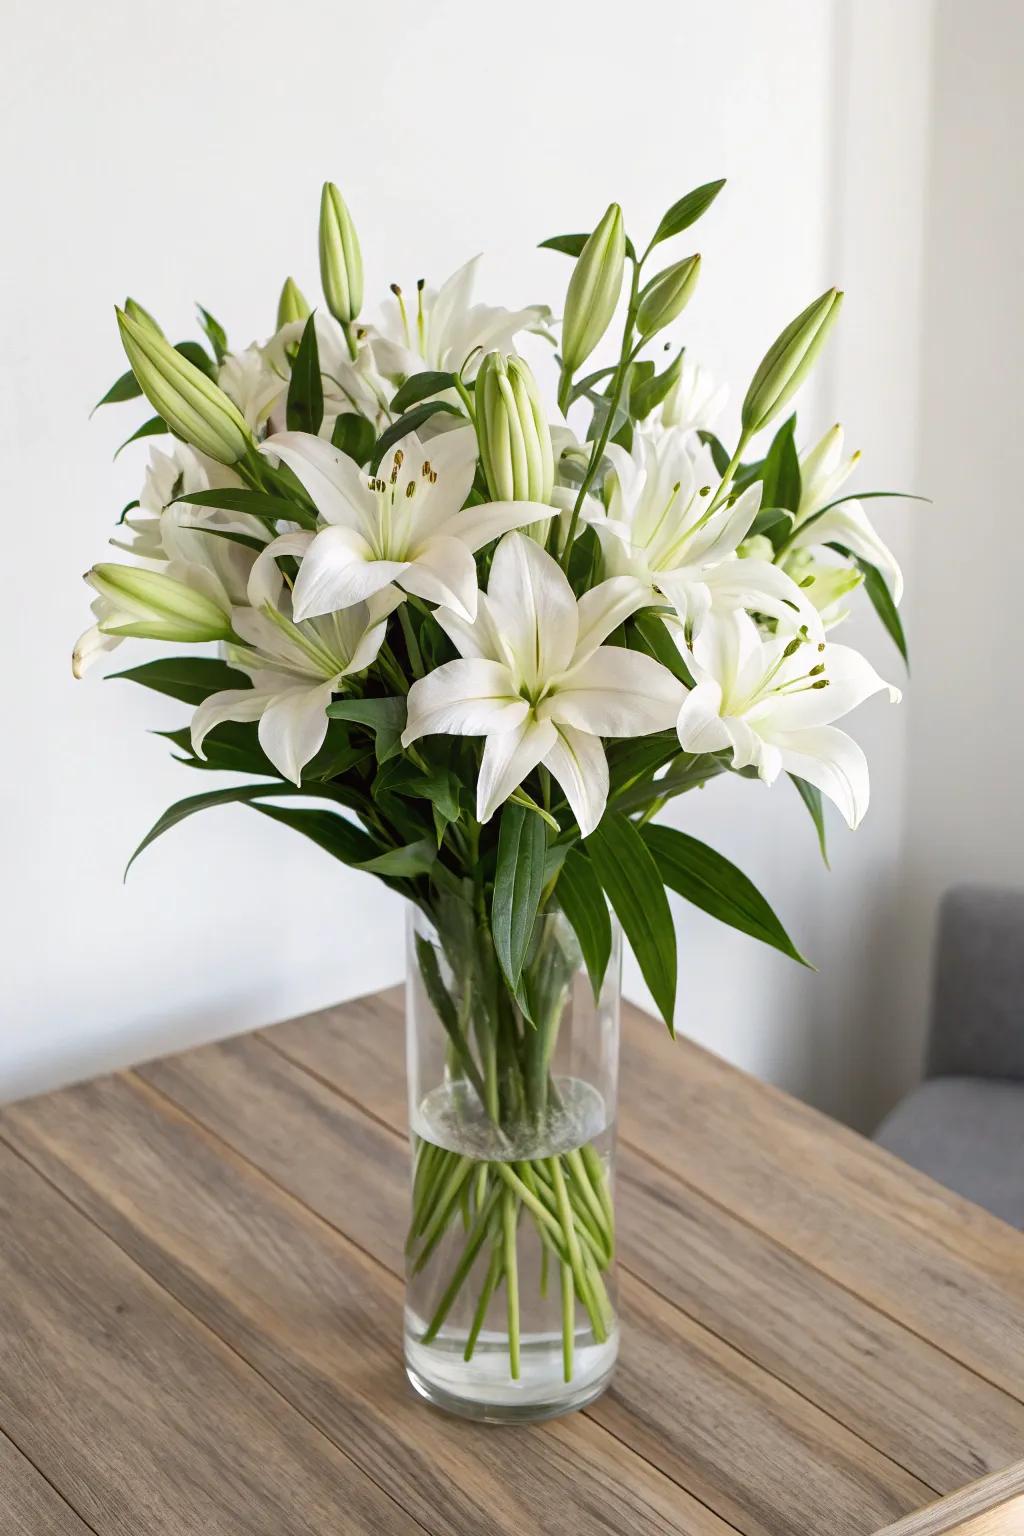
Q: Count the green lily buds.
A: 9